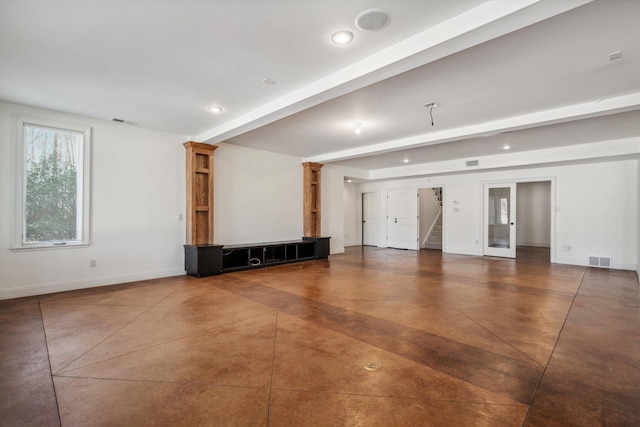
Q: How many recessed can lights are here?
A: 5